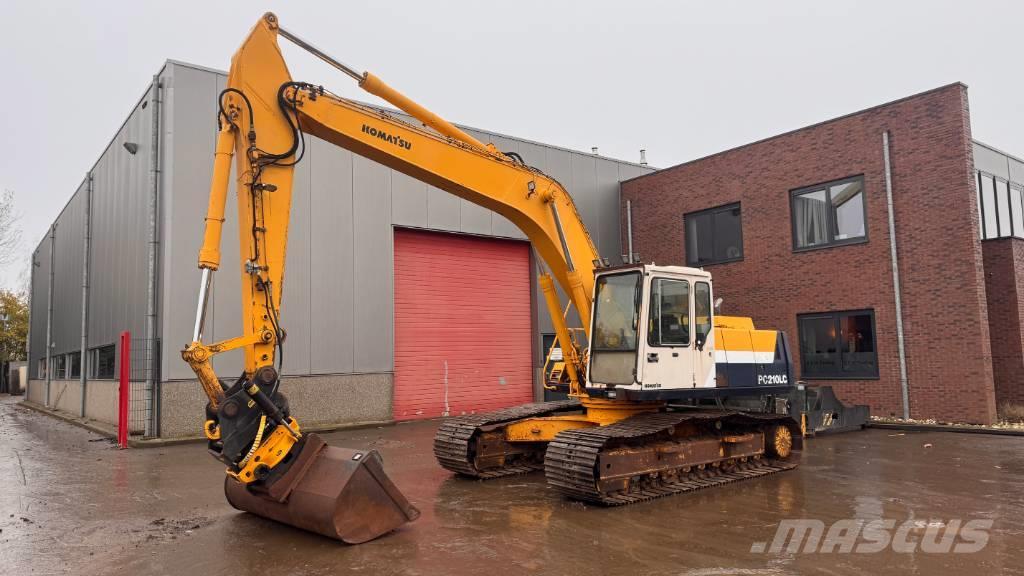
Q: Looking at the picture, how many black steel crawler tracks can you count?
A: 2